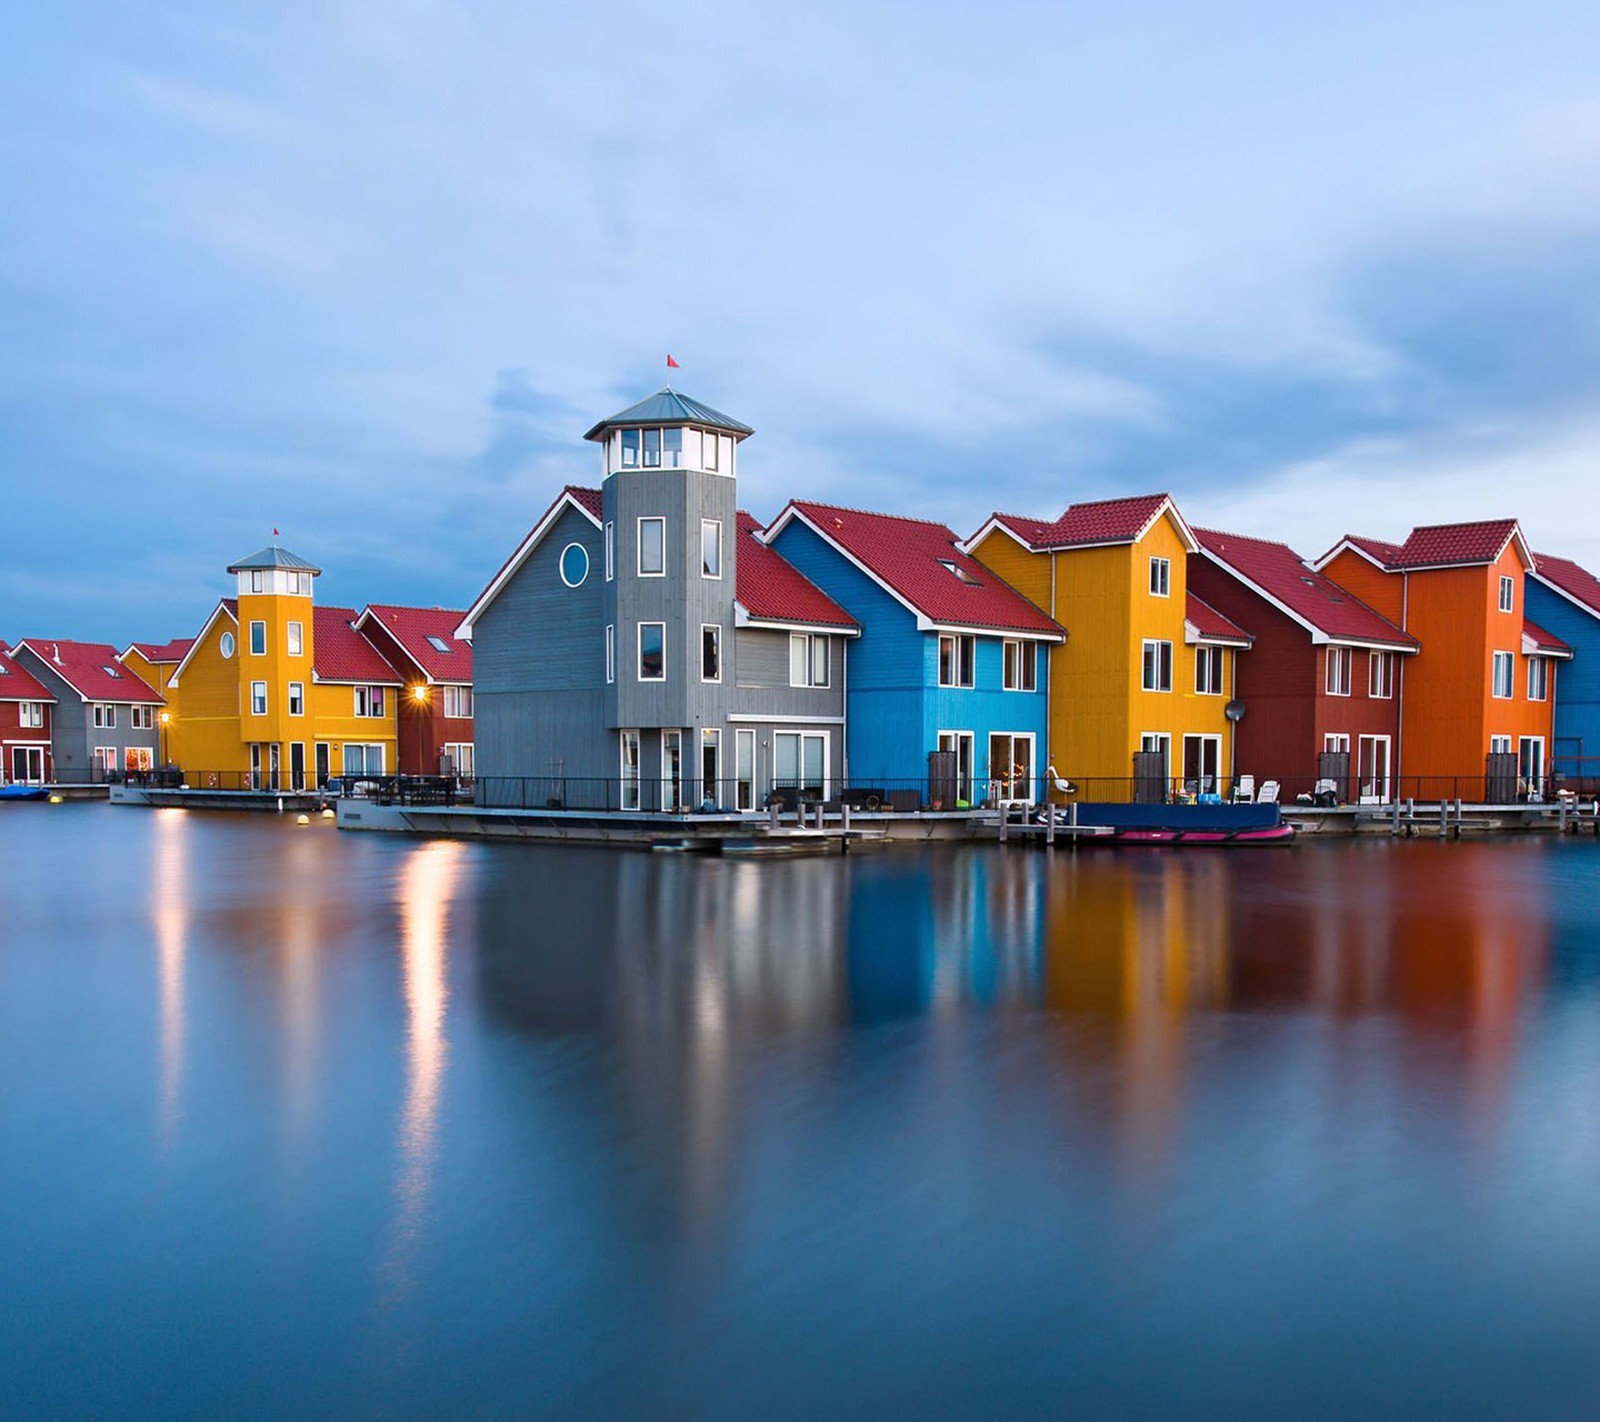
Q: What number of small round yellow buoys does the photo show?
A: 3